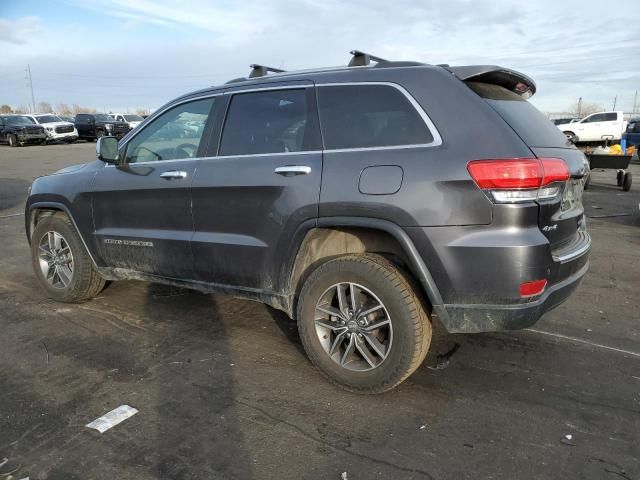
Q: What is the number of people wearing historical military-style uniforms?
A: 0